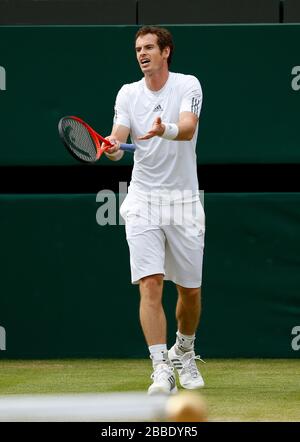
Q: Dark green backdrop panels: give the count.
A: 2